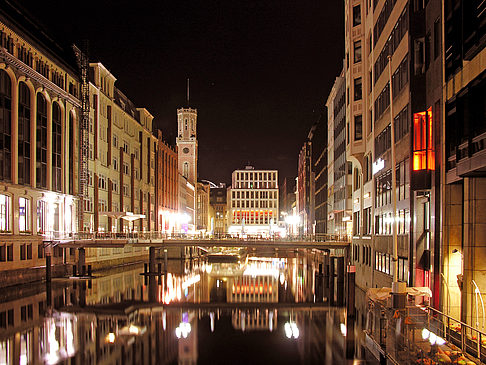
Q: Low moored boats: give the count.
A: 1